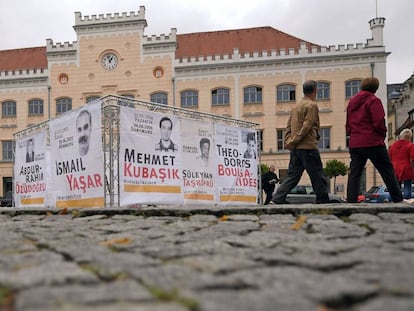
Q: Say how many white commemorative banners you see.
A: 5